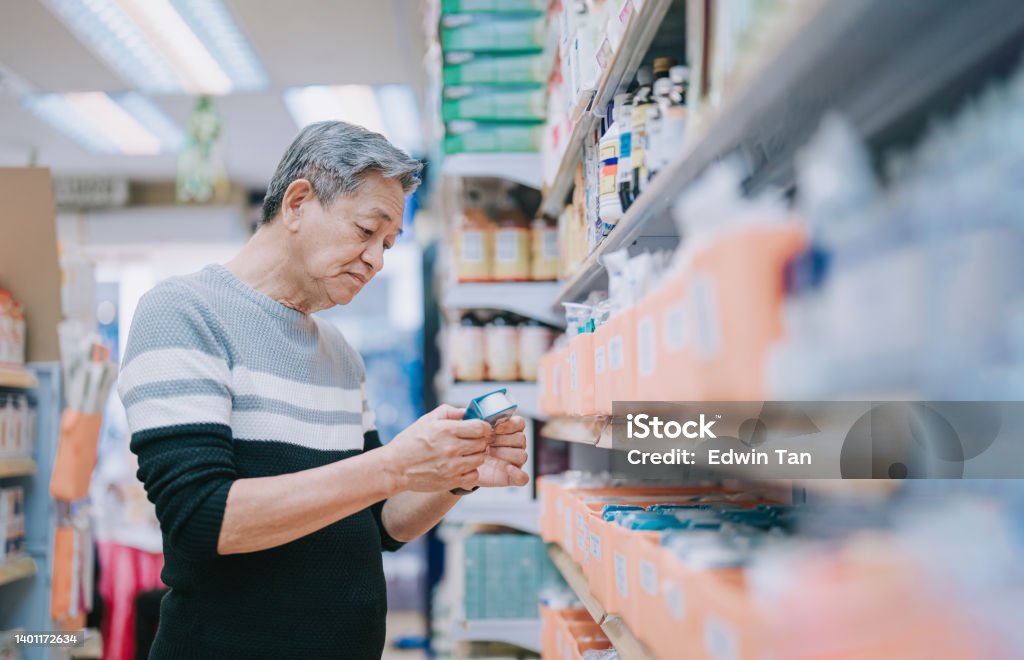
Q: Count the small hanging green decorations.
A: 1